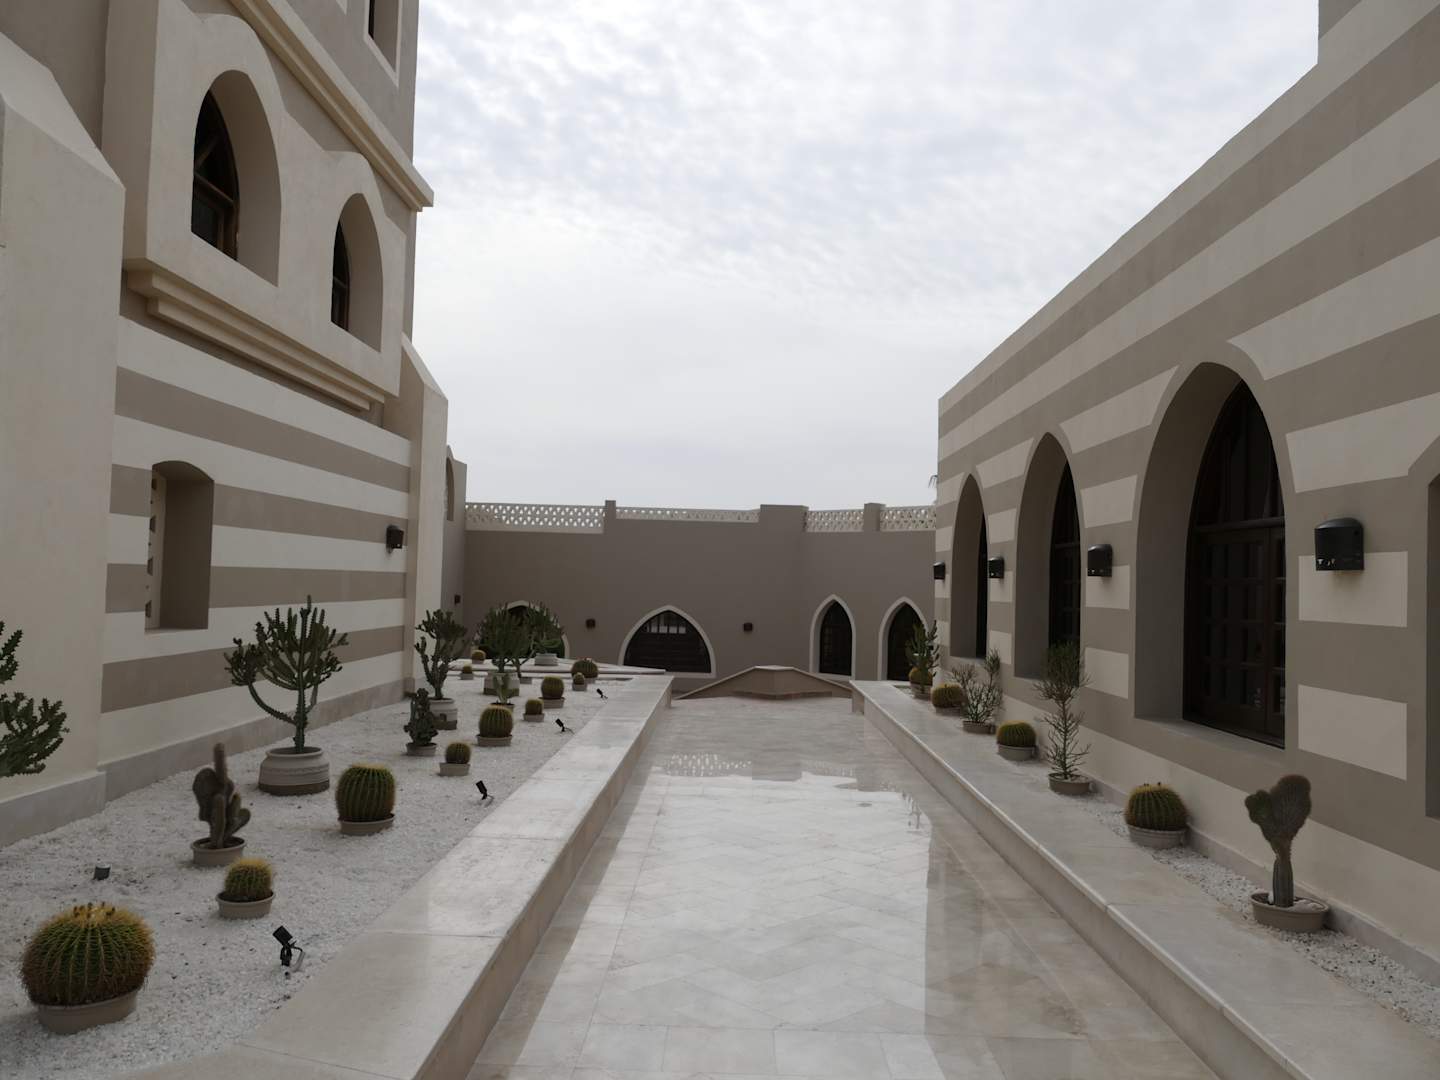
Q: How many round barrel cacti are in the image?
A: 15